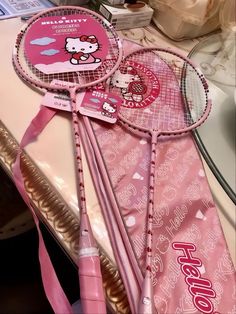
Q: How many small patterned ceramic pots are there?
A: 0